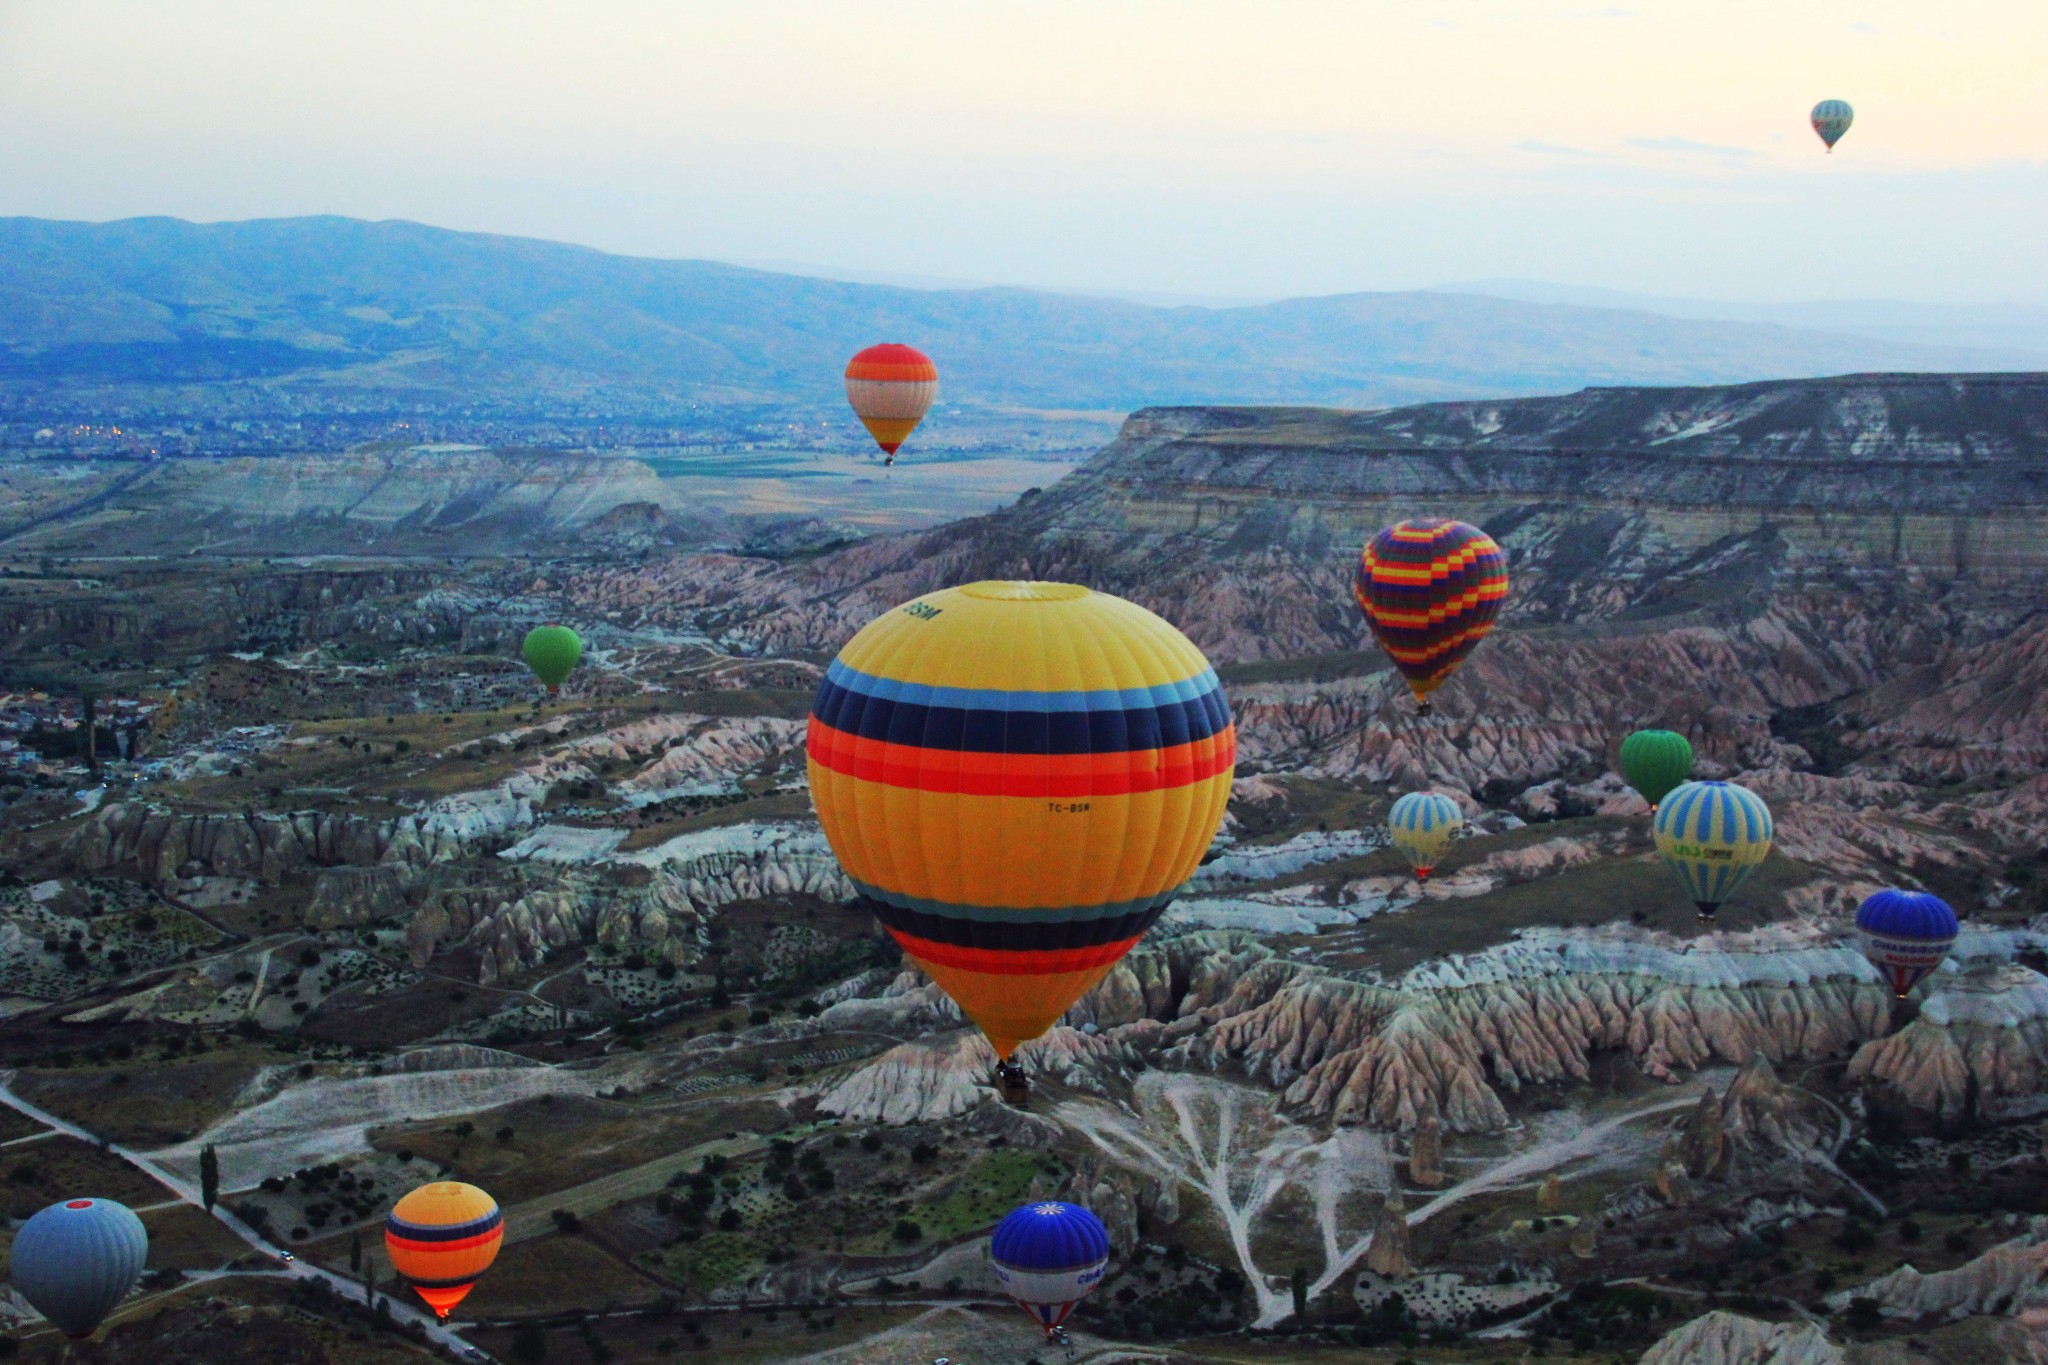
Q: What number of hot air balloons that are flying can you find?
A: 12